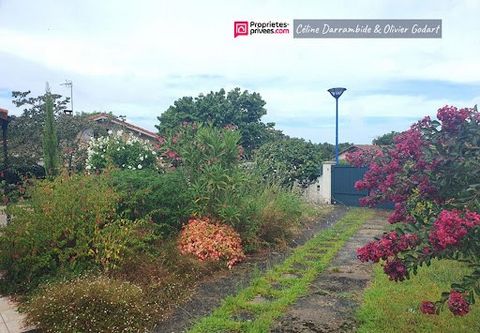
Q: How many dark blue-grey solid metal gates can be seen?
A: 1